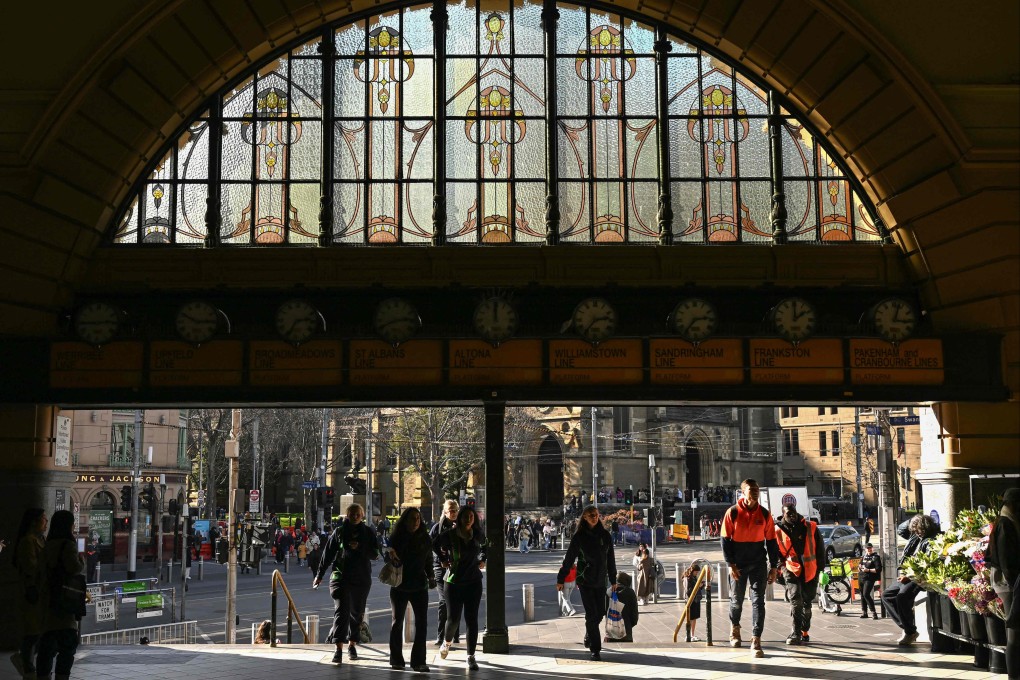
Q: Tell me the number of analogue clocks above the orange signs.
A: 9